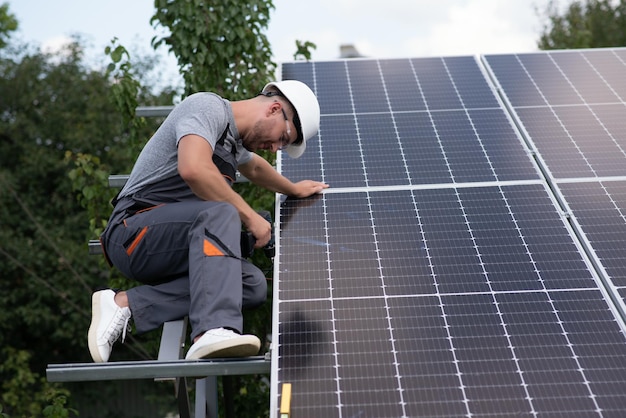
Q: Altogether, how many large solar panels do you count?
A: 4